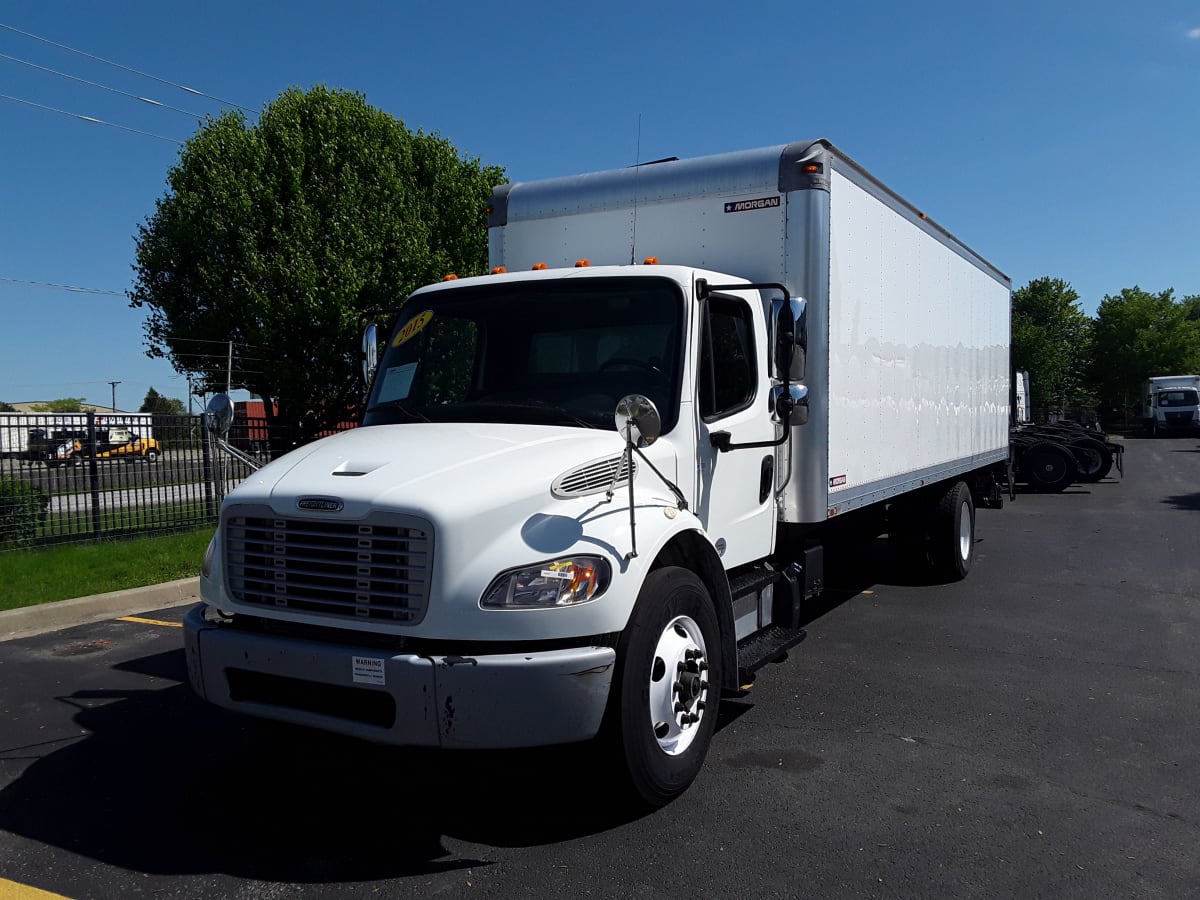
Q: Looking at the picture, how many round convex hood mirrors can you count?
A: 2